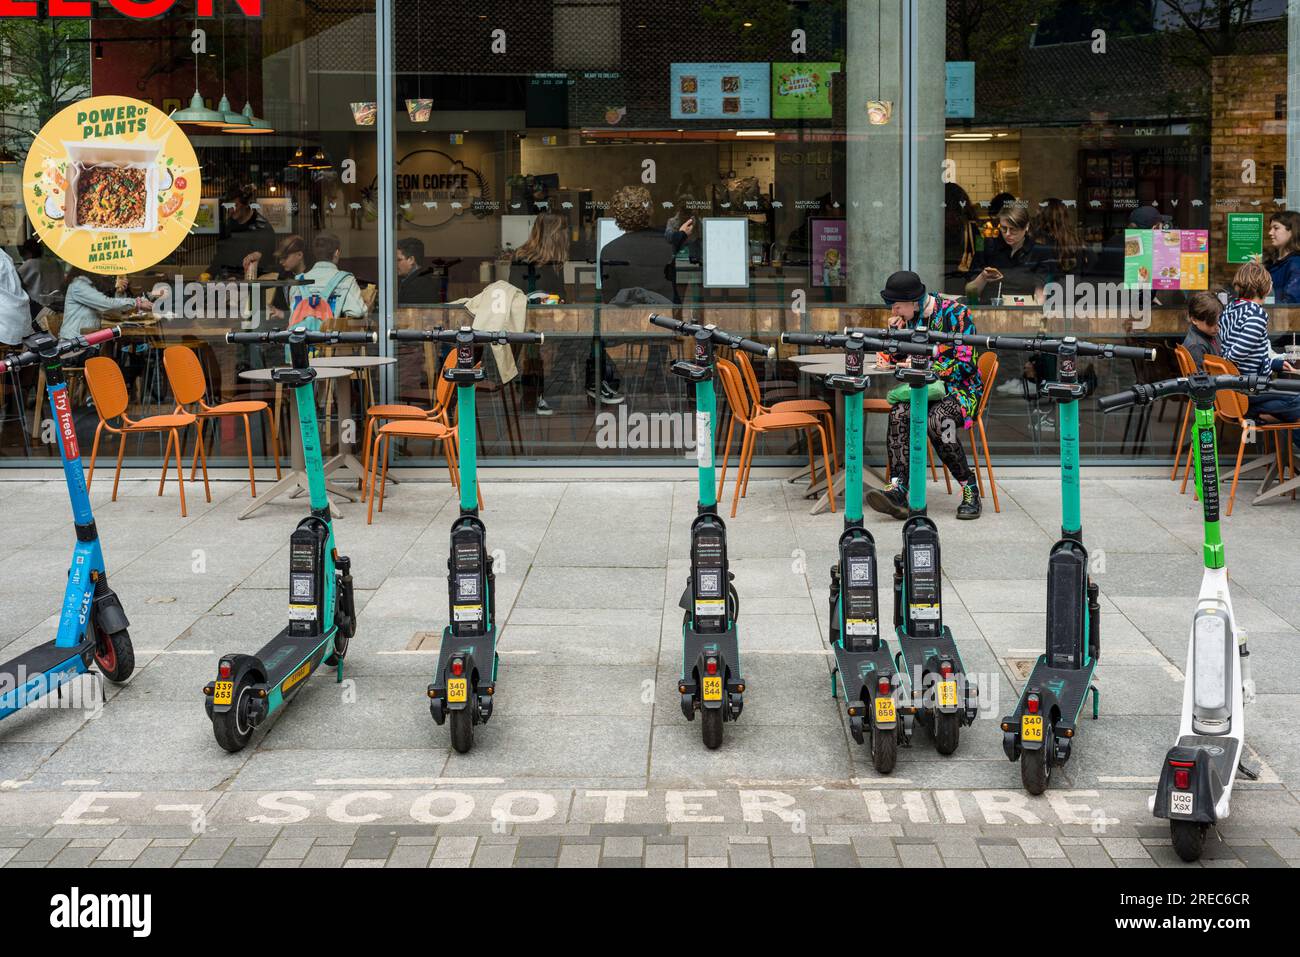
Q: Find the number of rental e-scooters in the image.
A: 8